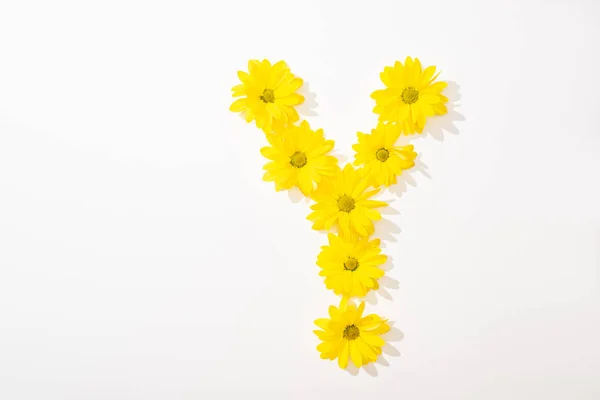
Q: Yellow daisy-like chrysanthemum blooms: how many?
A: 7